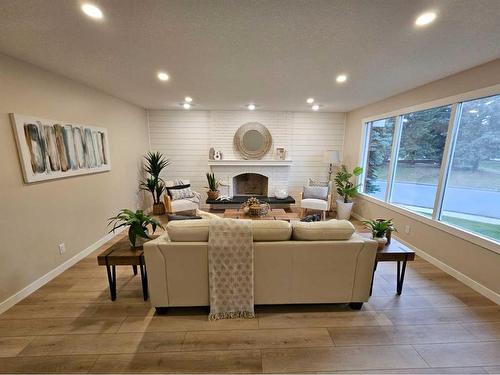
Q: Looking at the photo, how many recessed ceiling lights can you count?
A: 9